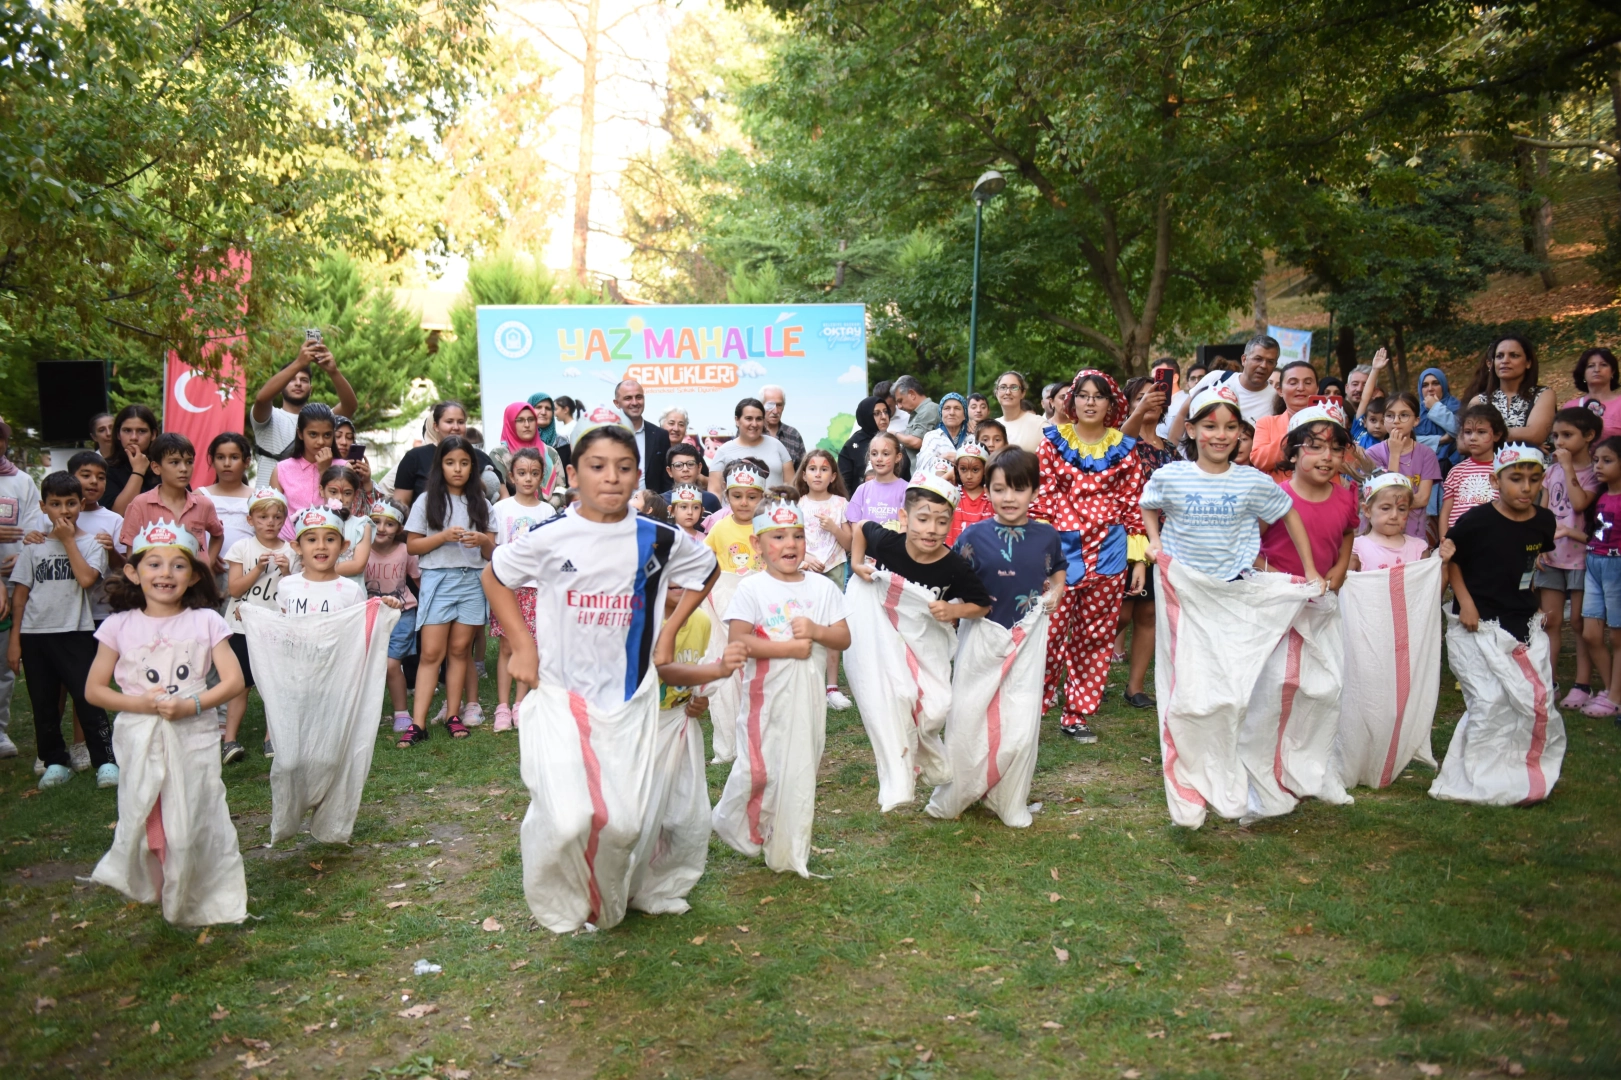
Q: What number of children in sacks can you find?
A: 12